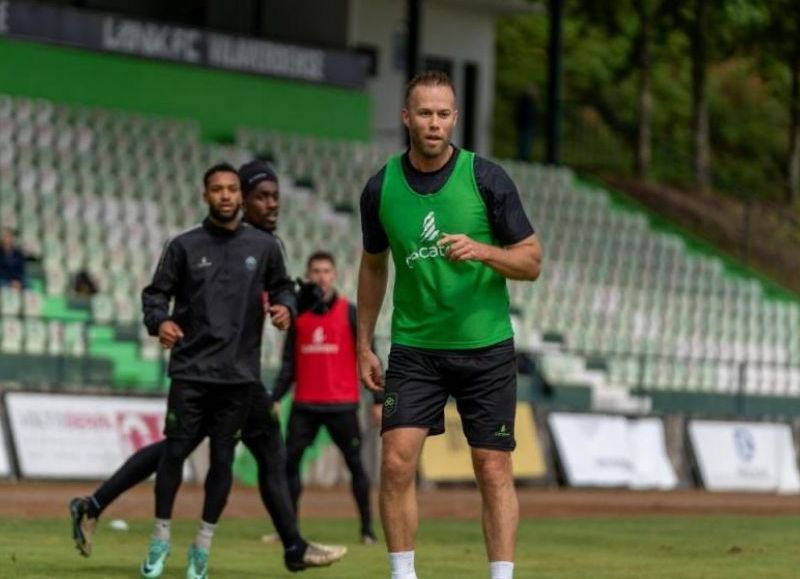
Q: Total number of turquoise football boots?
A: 2